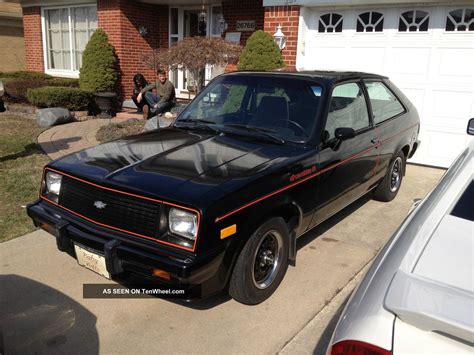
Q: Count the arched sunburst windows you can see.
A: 4